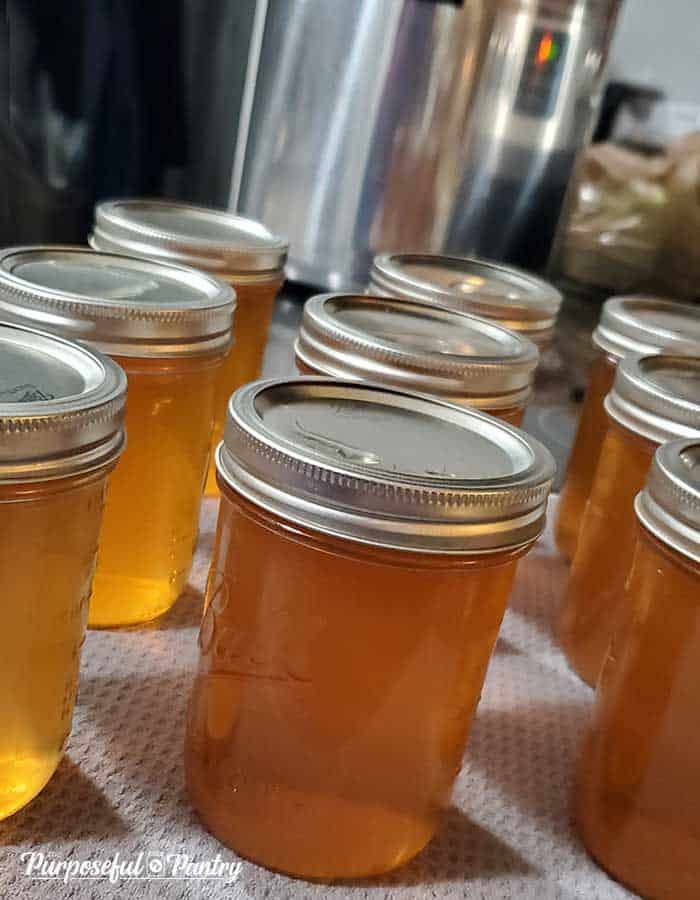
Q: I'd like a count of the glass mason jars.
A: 9